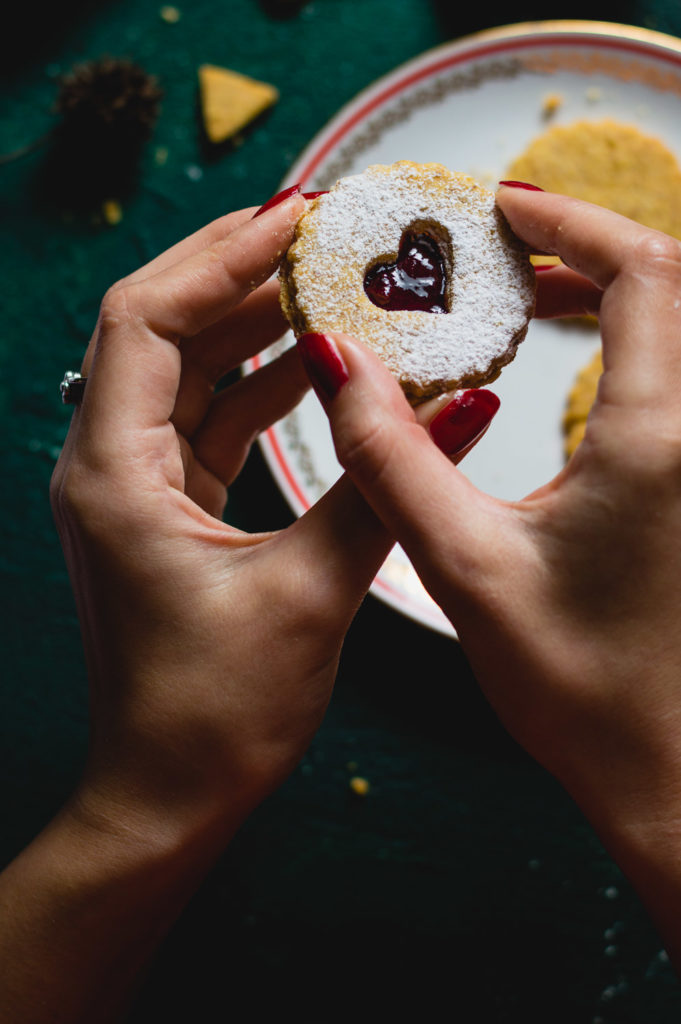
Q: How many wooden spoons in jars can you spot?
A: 0